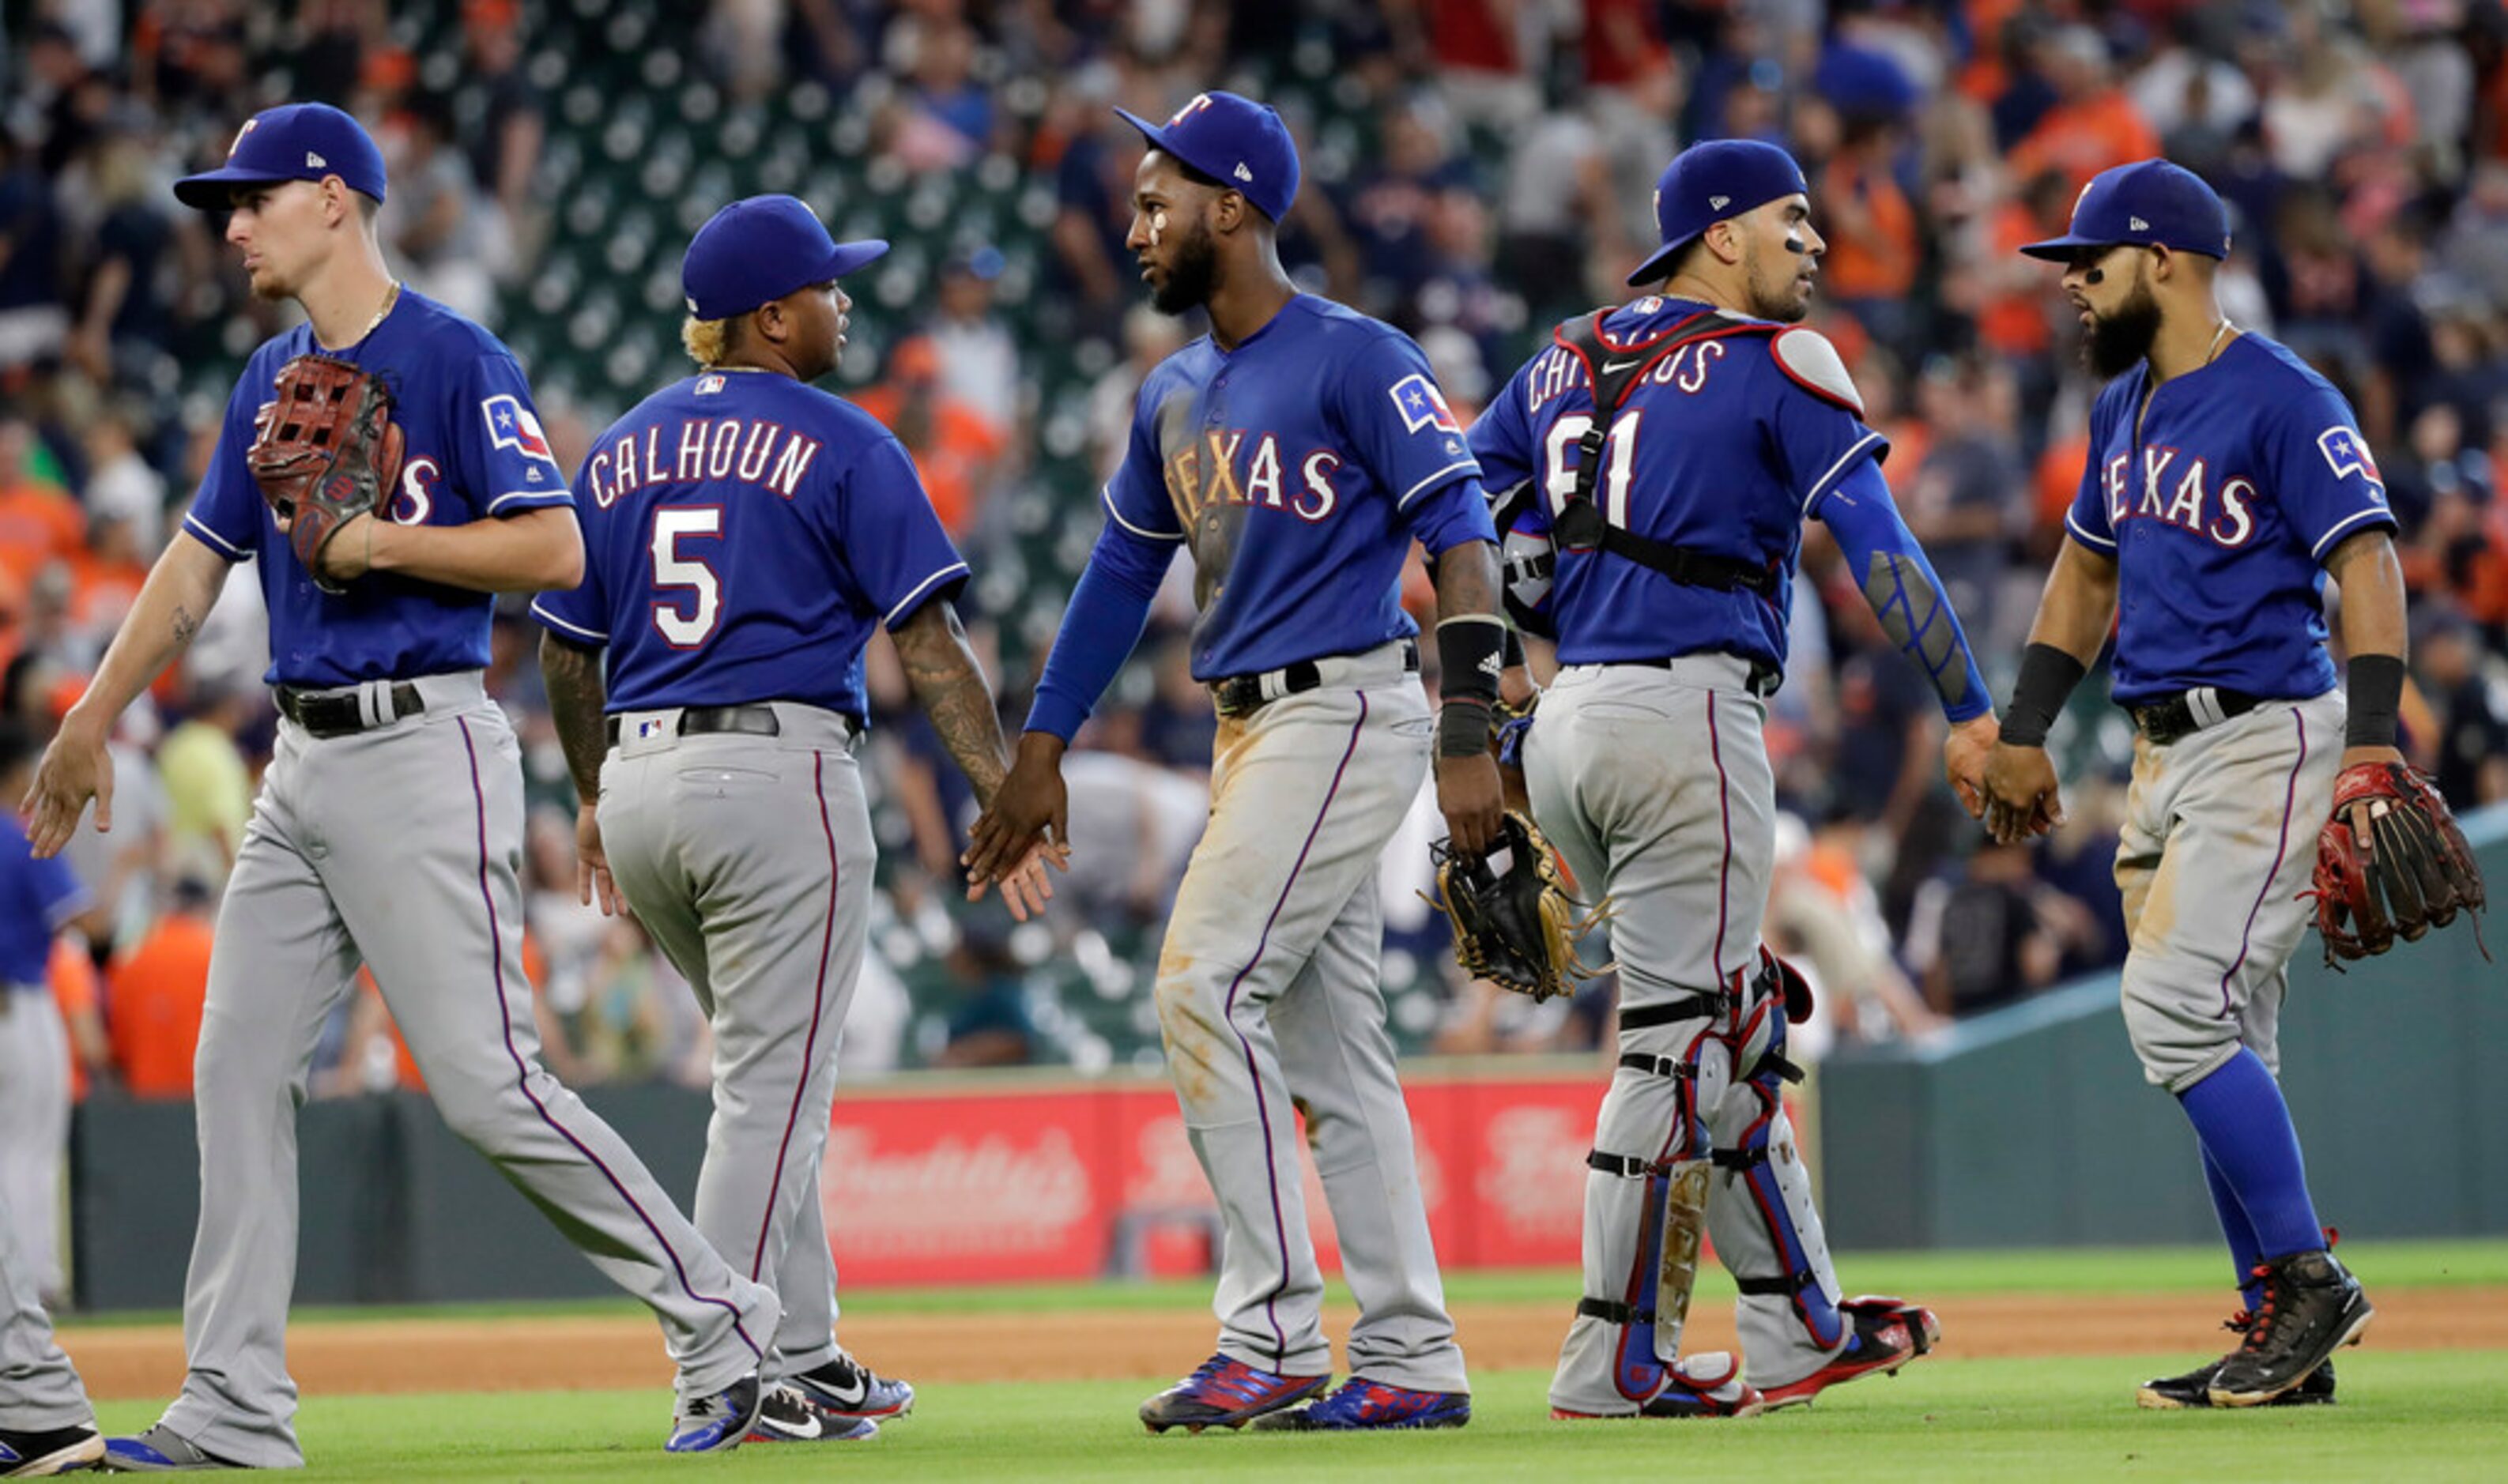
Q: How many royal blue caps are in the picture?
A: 5